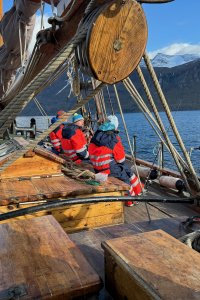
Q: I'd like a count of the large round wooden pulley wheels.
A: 1